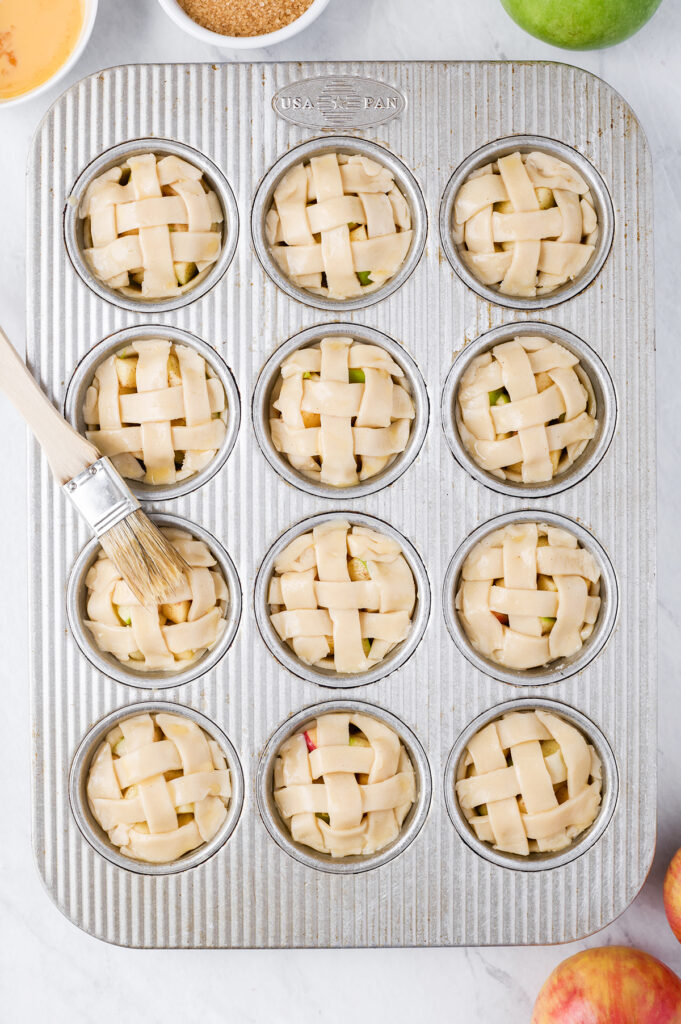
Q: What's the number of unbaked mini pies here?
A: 12